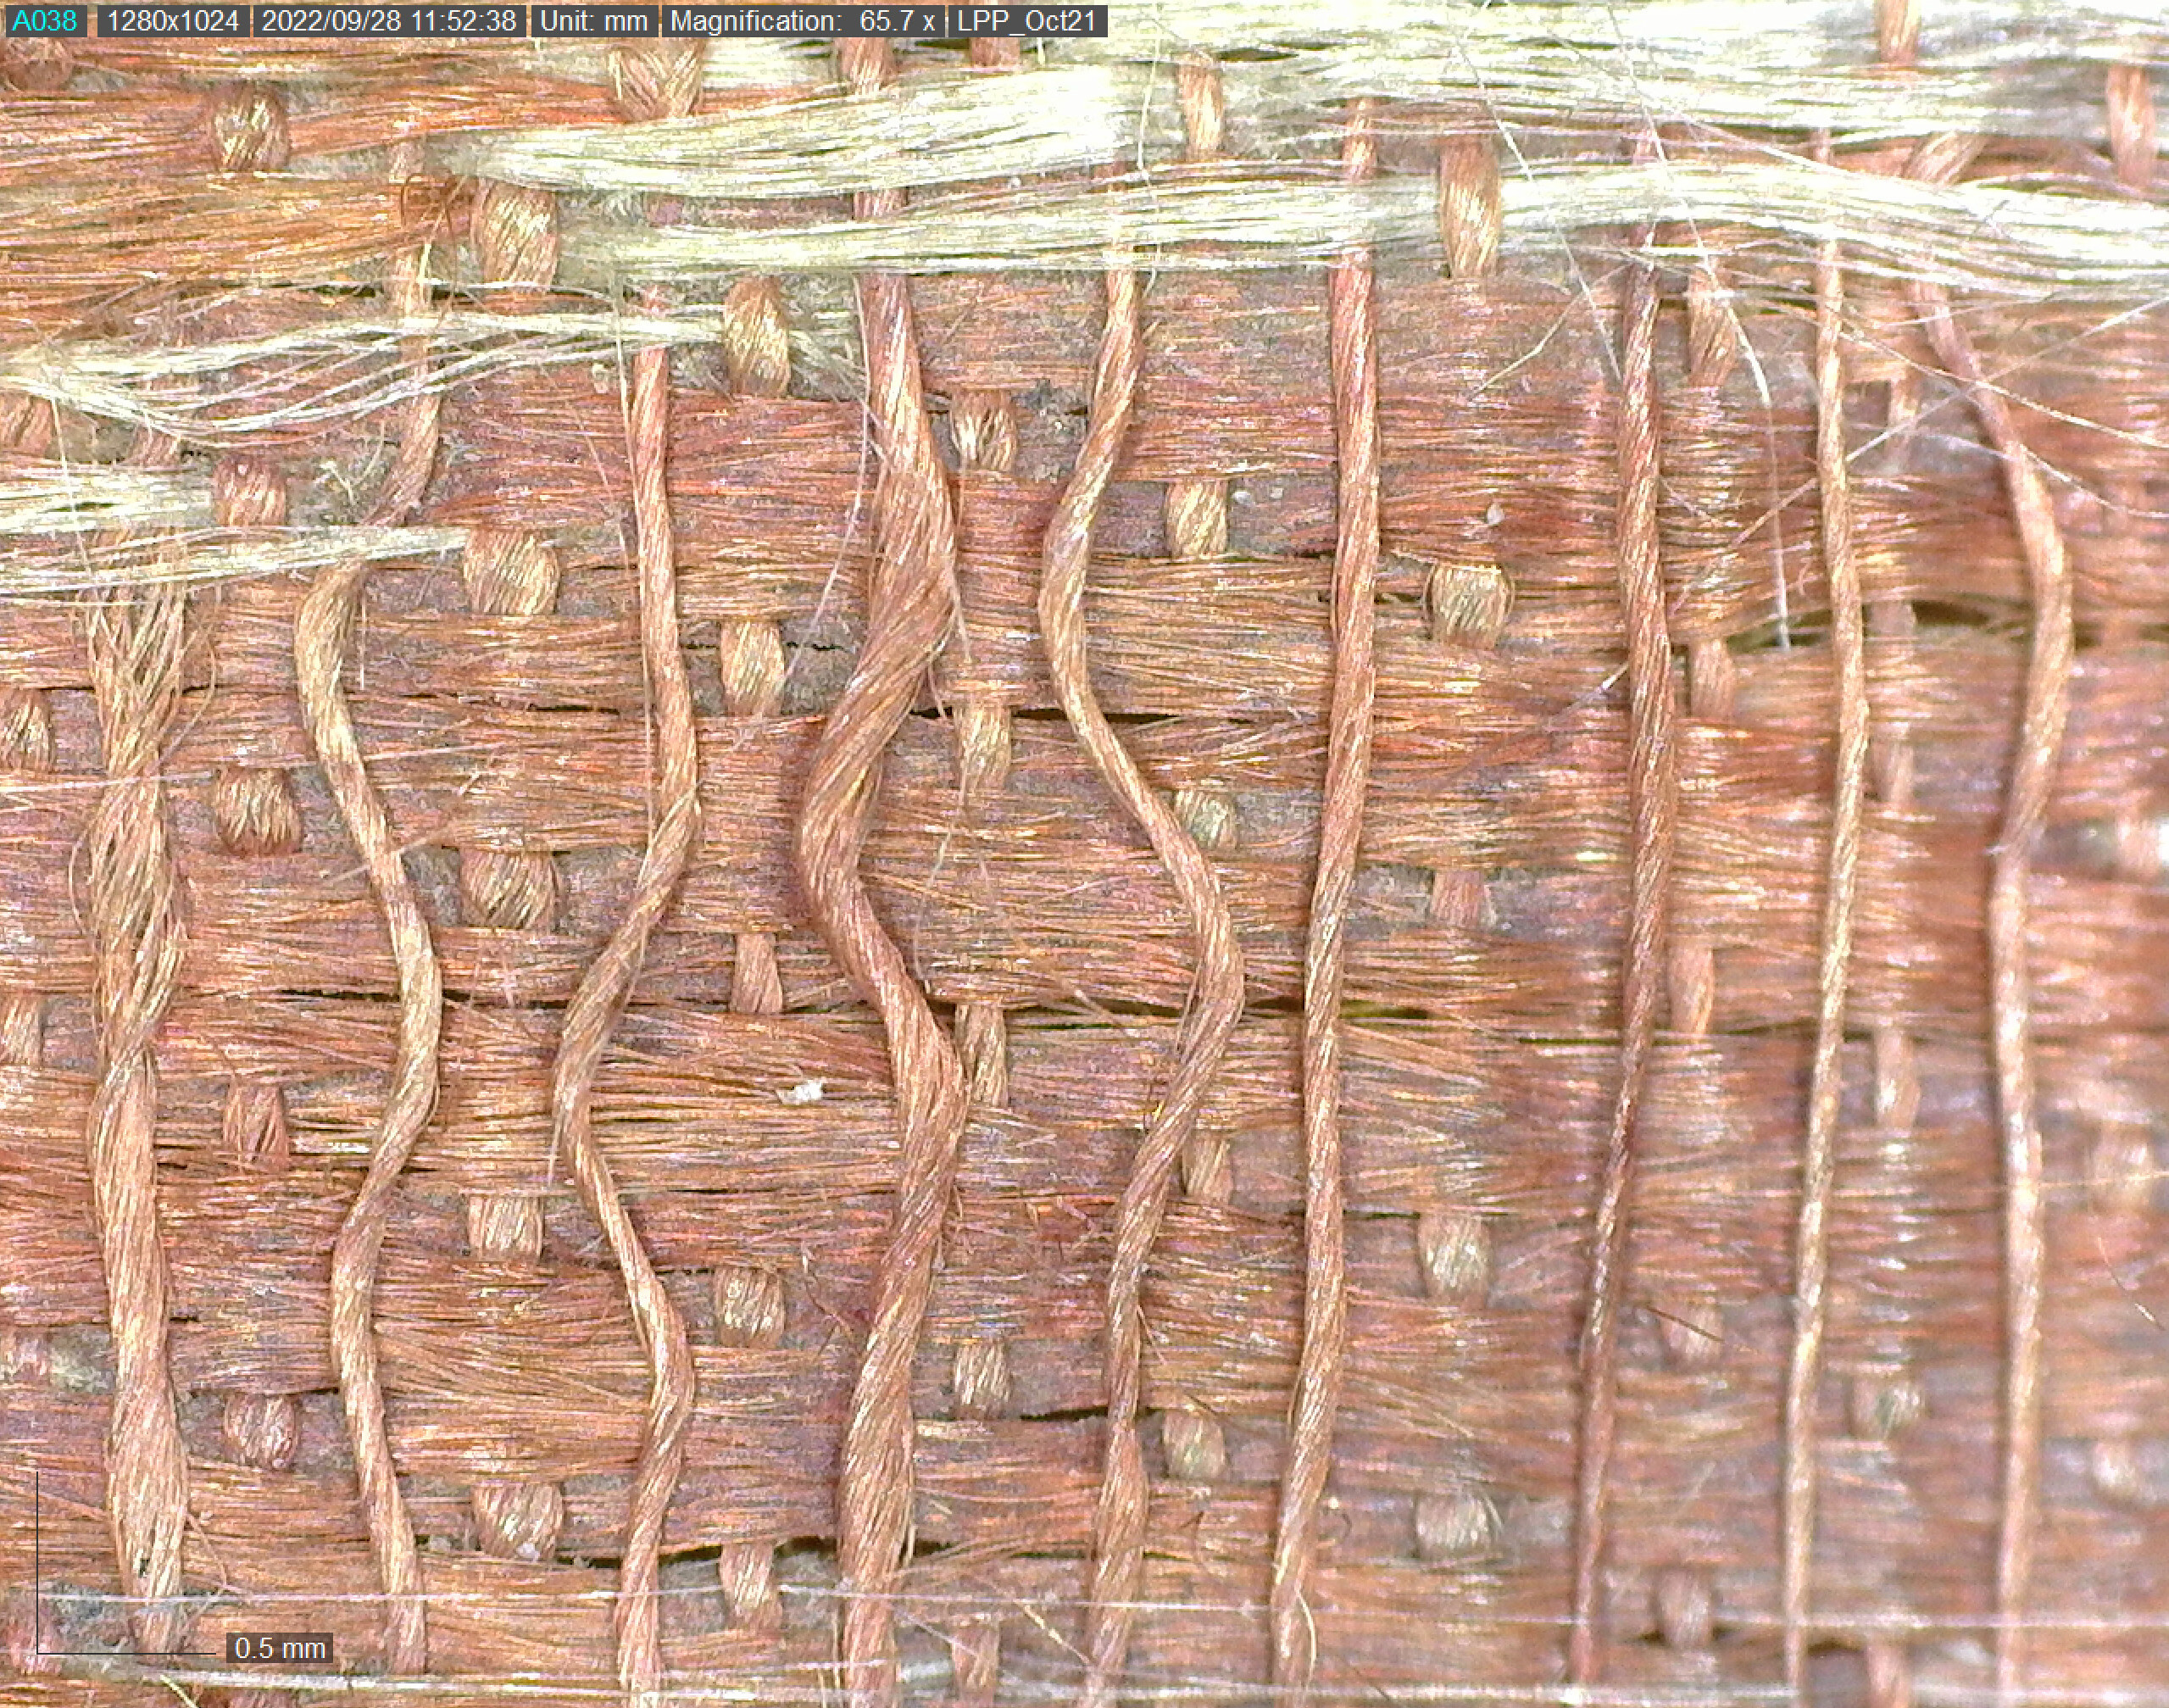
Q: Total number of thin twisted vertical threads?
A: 9